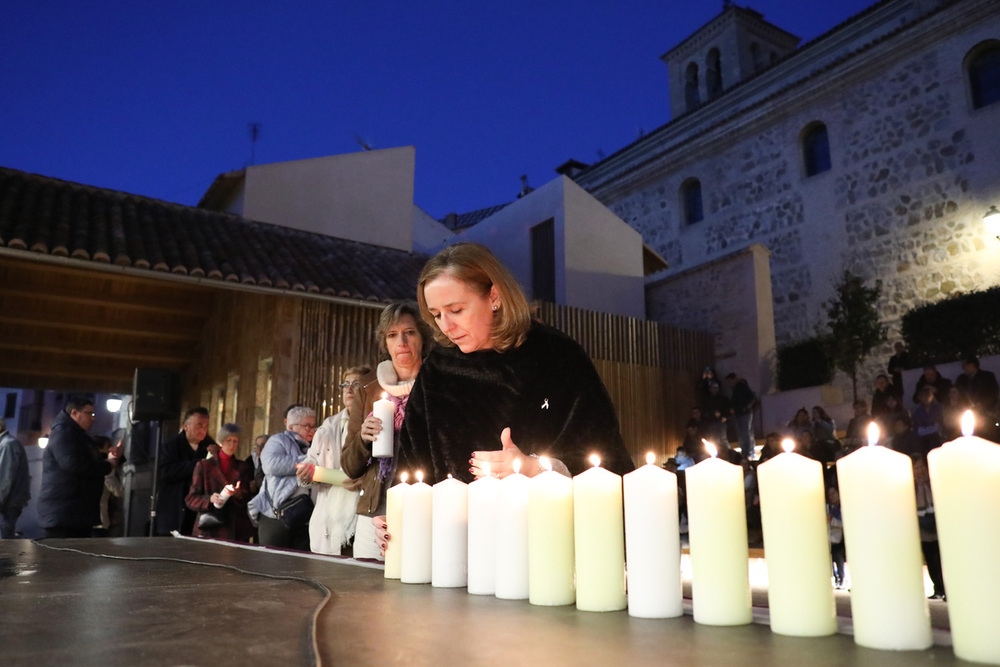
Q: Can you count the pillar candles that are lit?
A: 13